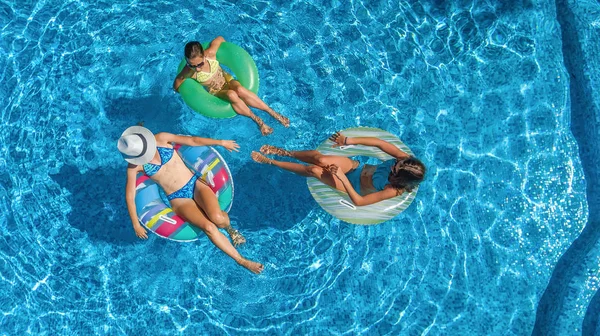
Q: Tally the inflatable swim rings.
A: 3